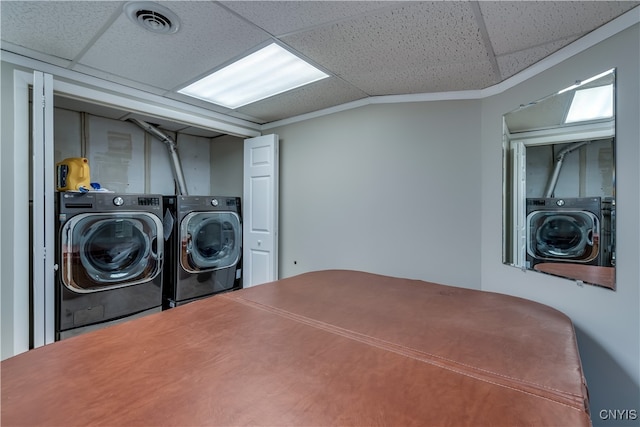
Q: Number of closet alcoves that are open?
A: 1